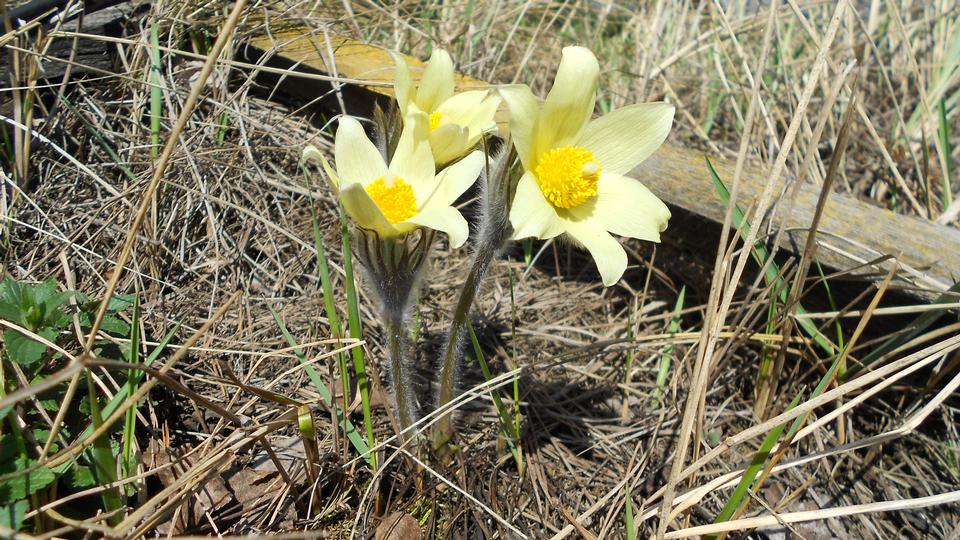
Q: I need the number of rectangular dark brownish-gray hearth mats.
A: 0